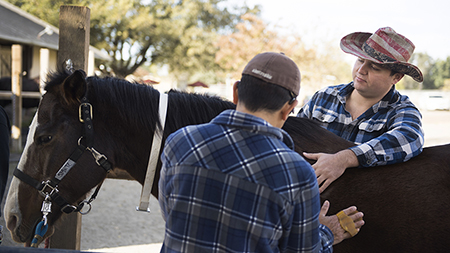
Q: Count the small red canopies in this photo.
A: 2